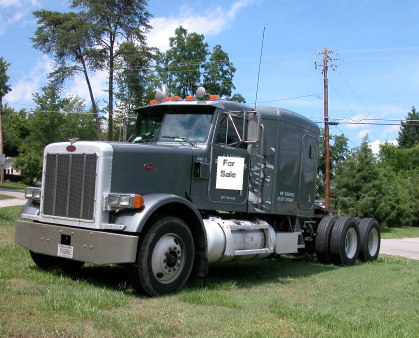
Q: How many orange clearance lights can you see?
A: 5